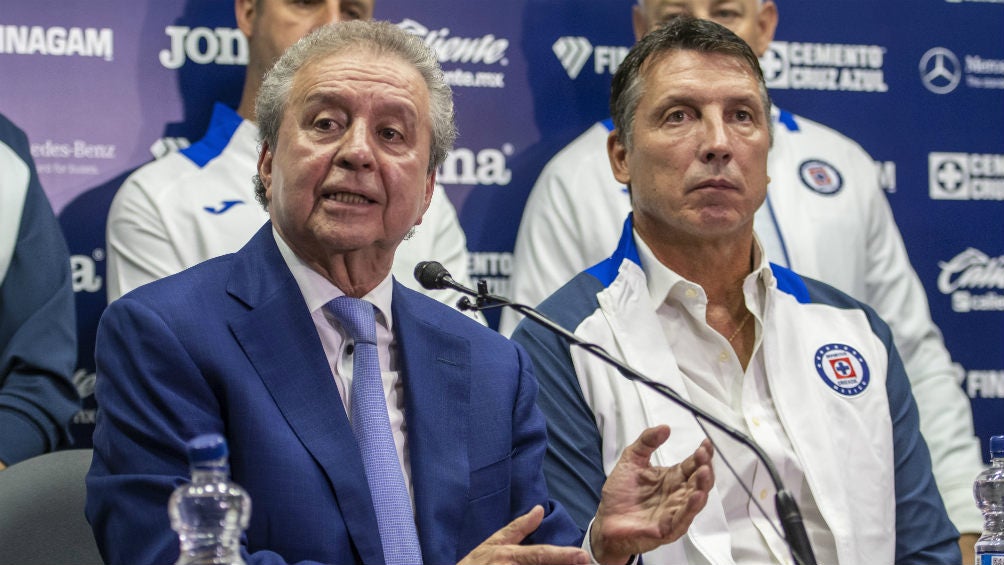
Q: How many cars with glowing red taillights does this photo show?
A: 0